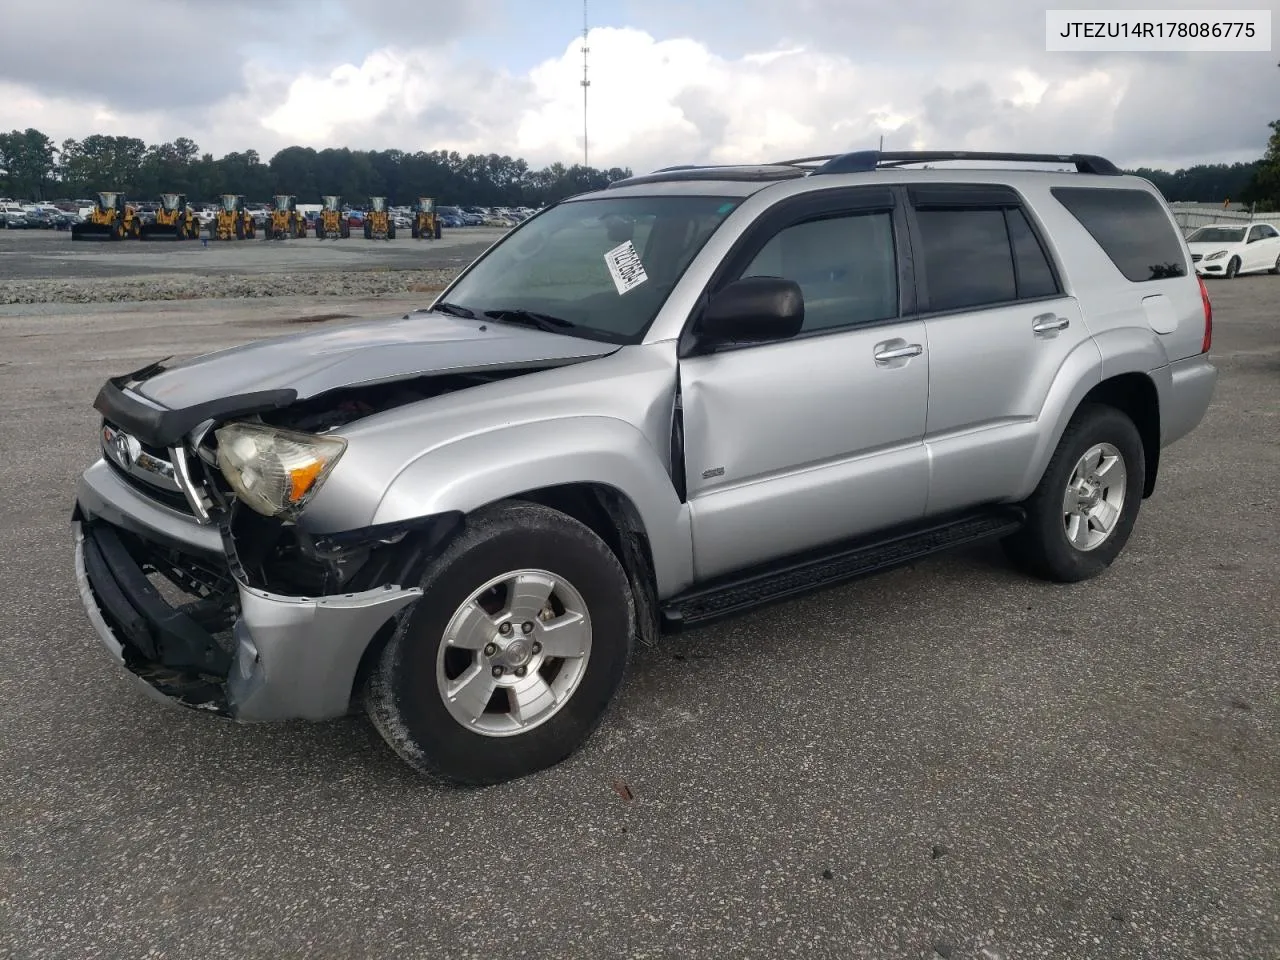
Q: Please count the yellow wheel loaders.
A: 7